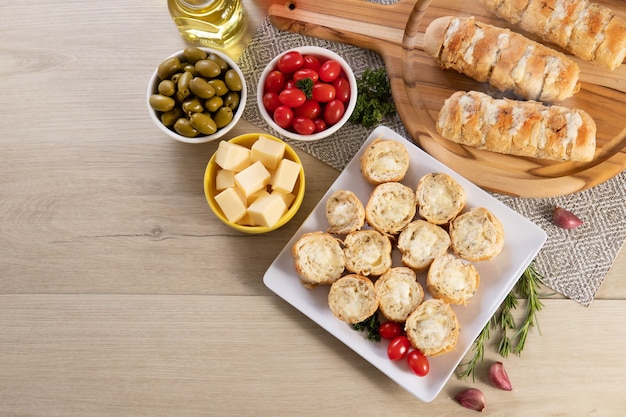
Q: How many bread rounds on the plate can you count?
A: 12